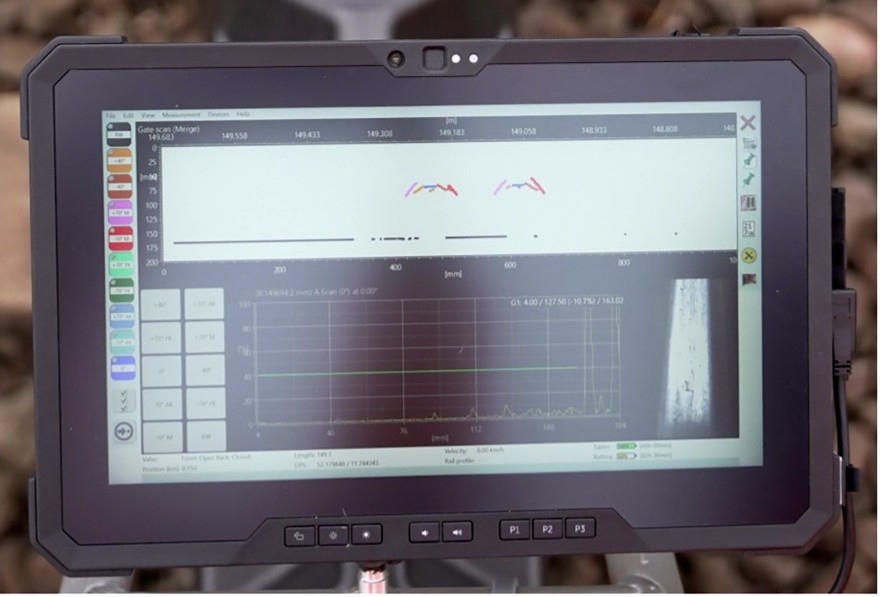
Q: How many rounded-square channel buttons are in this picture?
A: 10